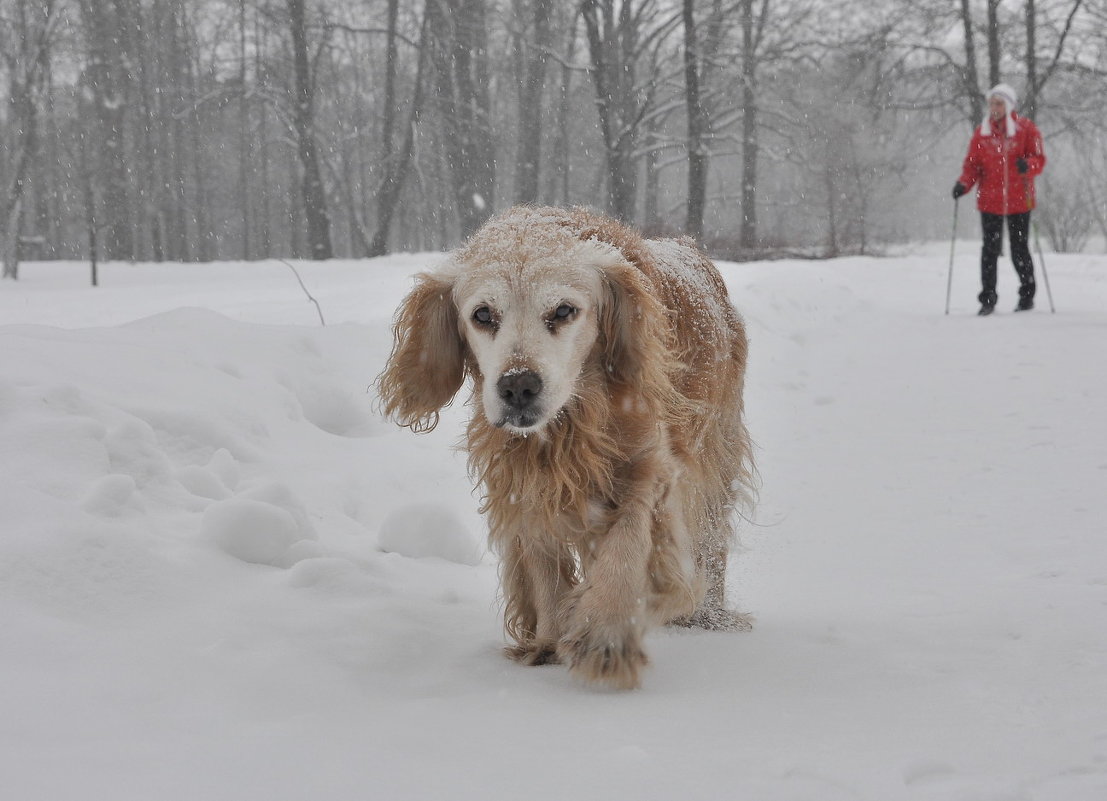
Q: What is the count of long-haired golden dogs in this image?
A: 1